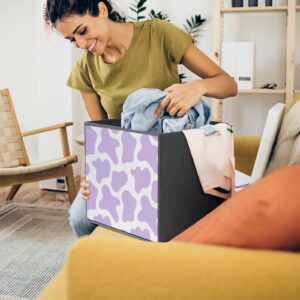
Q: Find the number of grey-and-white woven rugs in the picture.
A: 1